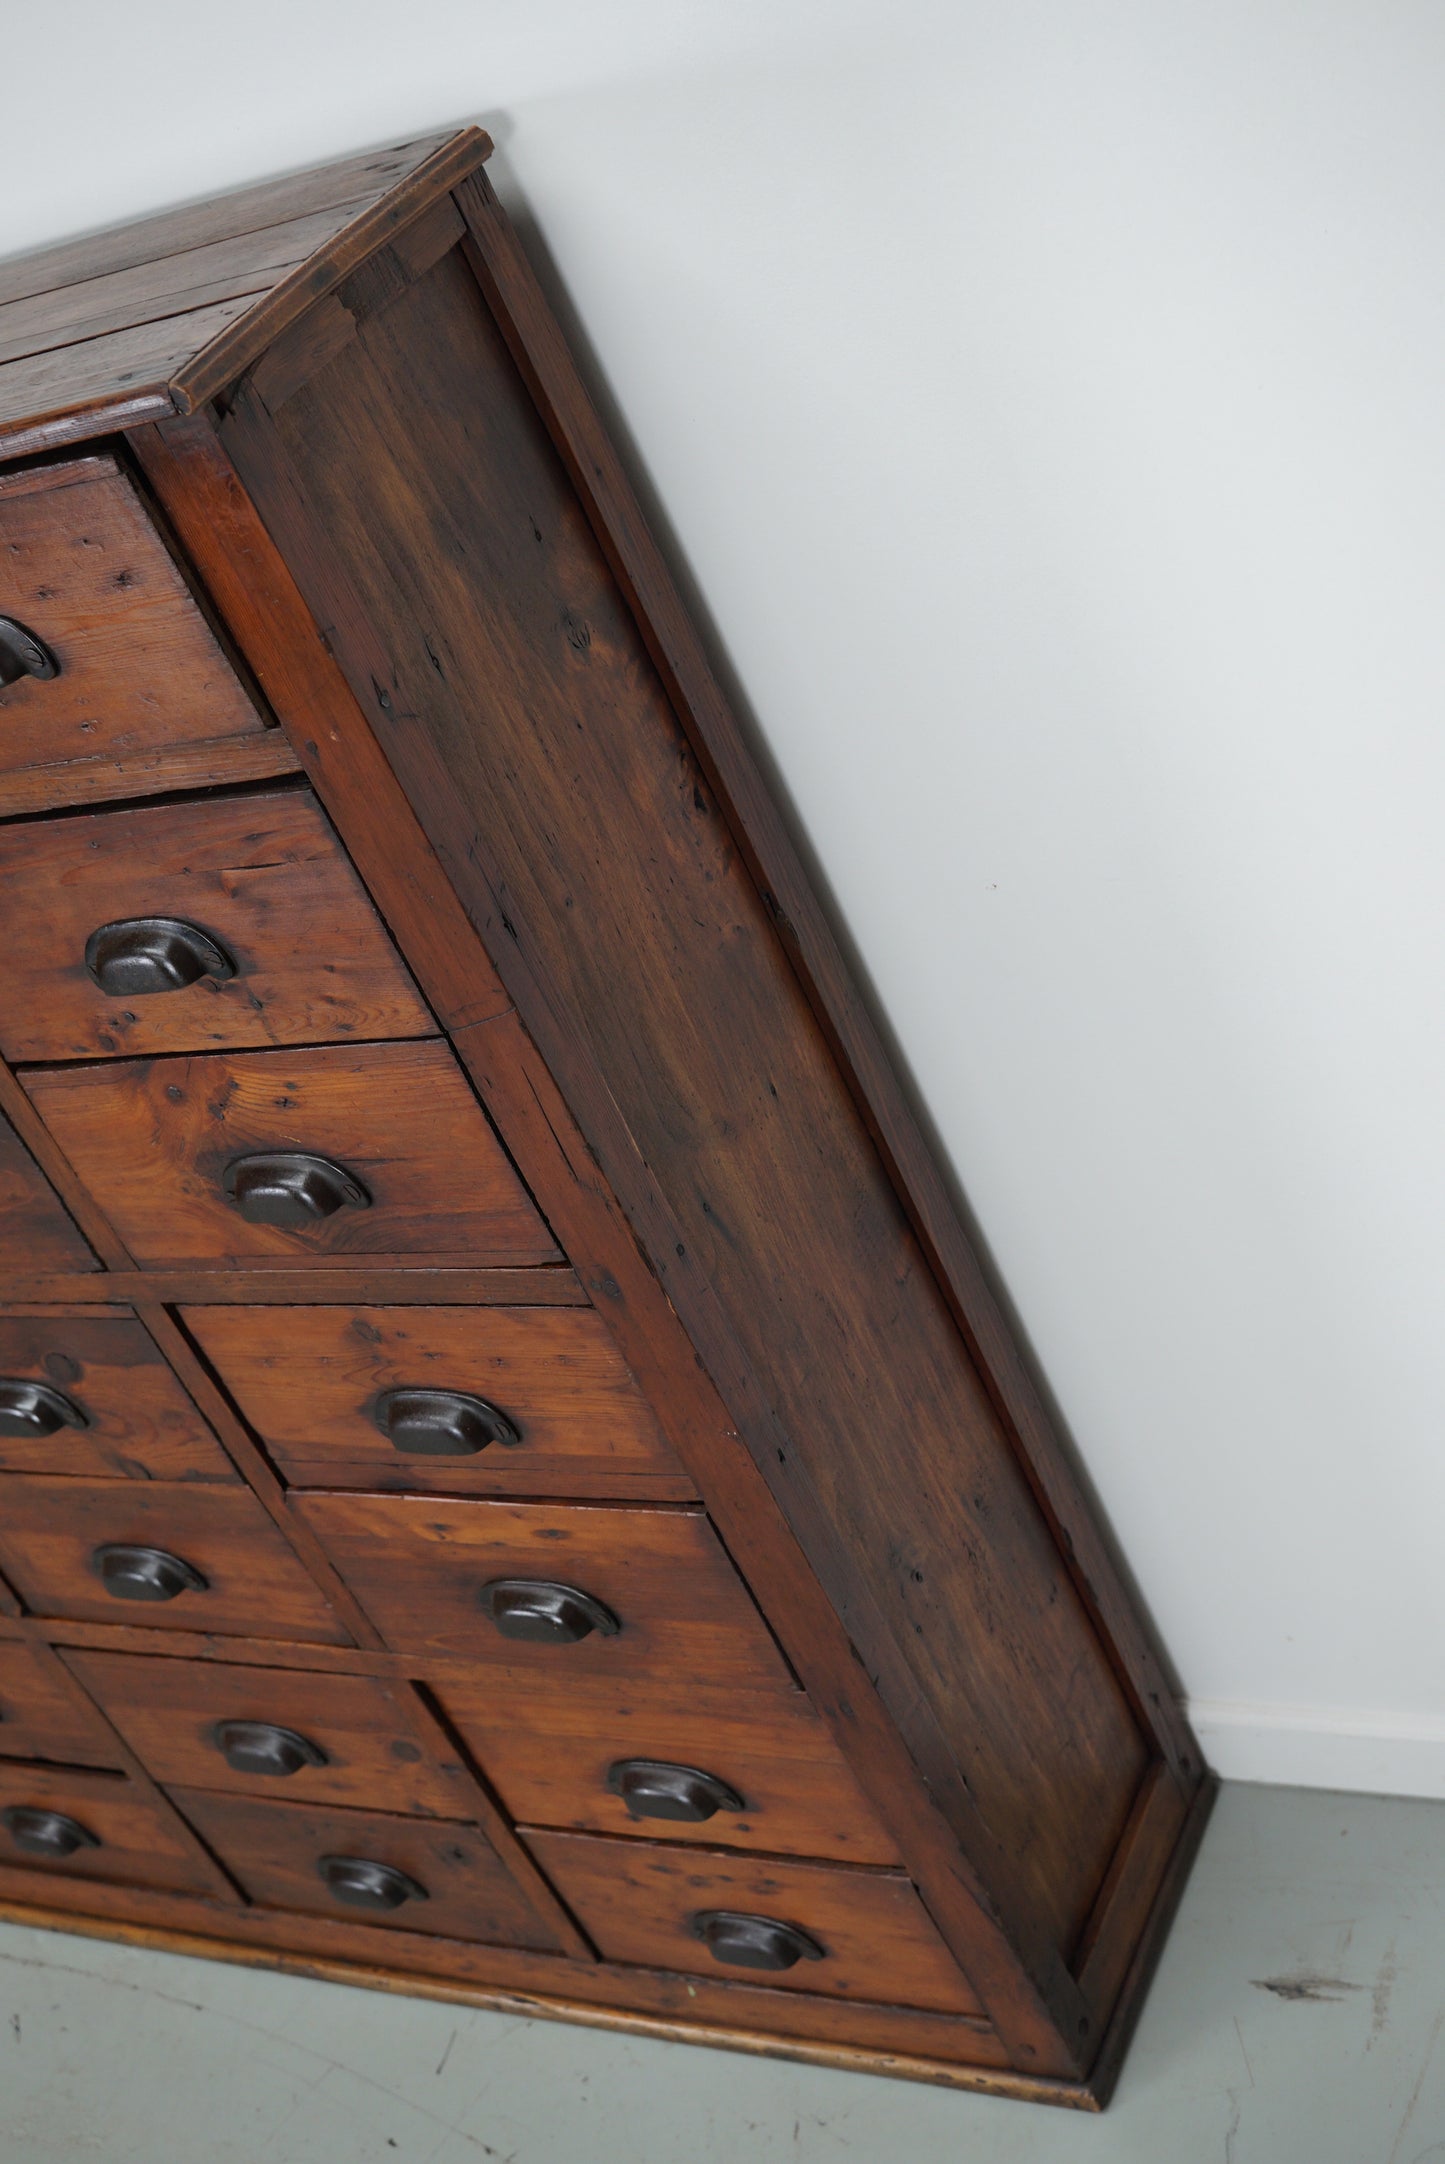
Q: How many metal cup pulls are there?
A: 12